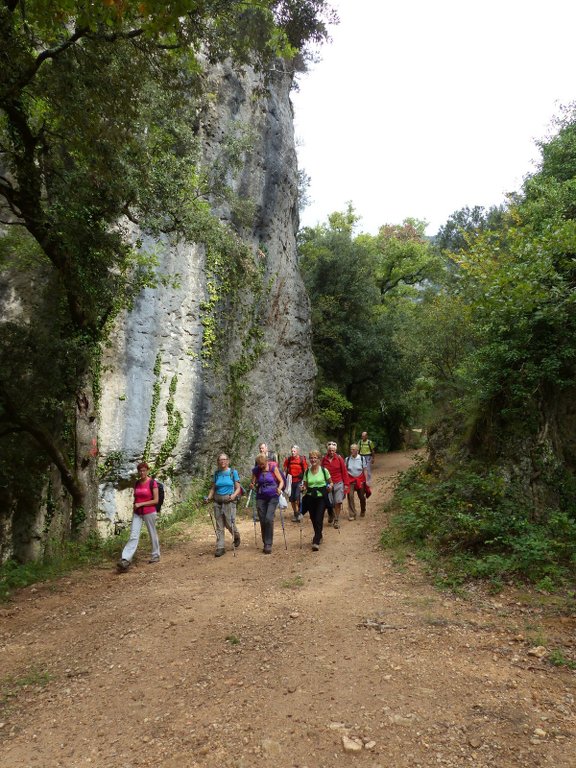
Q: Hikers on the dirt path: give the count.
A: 9